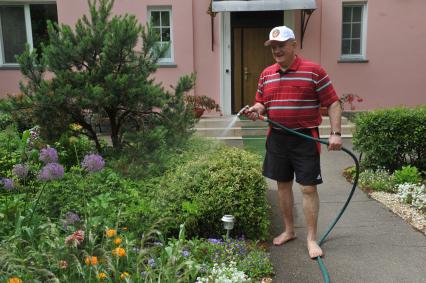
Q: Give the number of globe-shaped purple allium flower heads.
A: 6